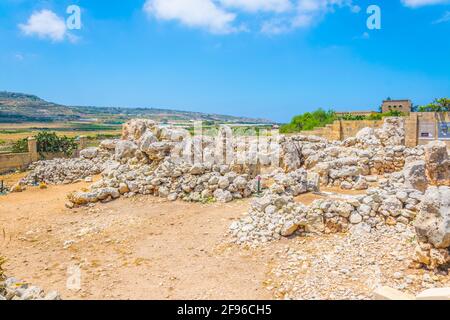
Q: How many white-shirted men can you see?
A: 0